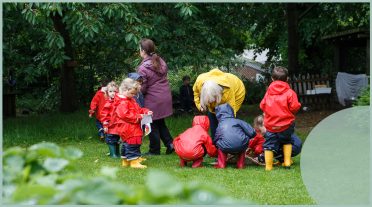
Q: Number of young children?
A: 8